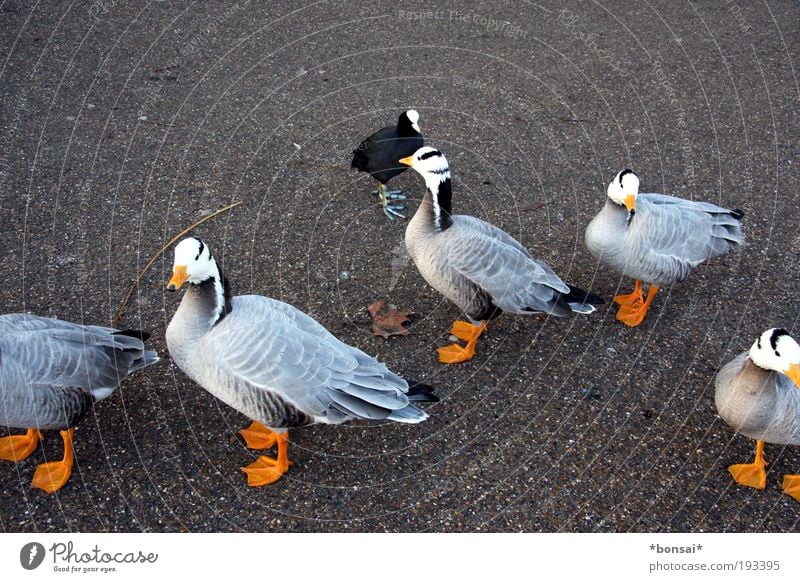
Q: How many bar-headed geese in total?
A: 5